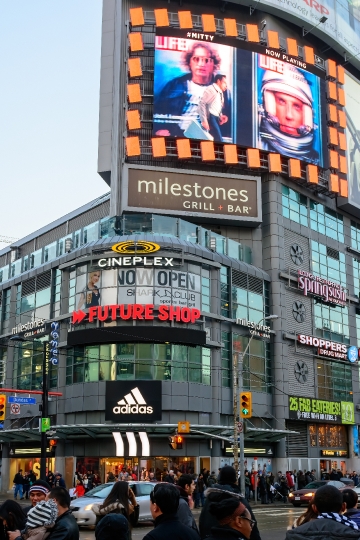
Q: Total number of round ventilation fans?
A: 3